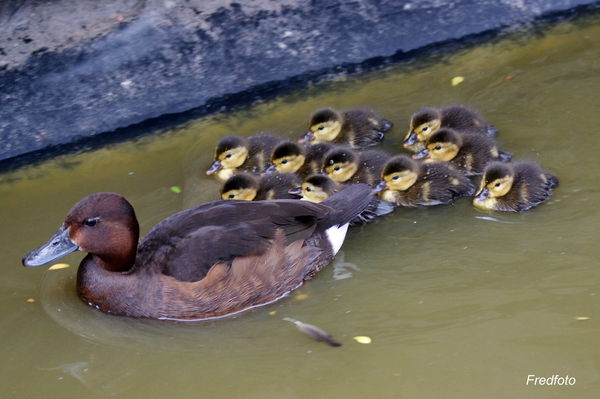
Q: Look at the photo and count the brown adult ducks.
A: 1